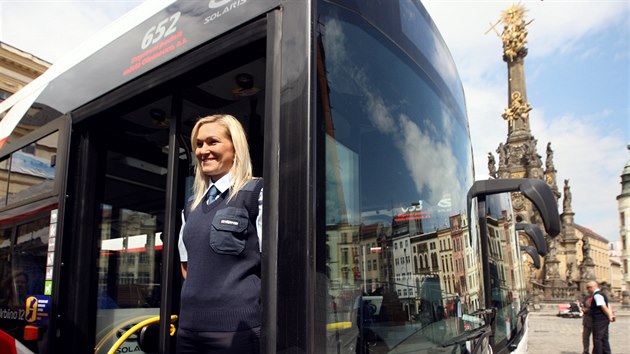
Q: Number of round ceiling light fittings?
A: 2